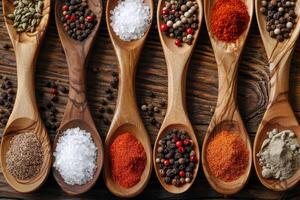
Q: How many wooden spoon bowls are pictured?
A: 12